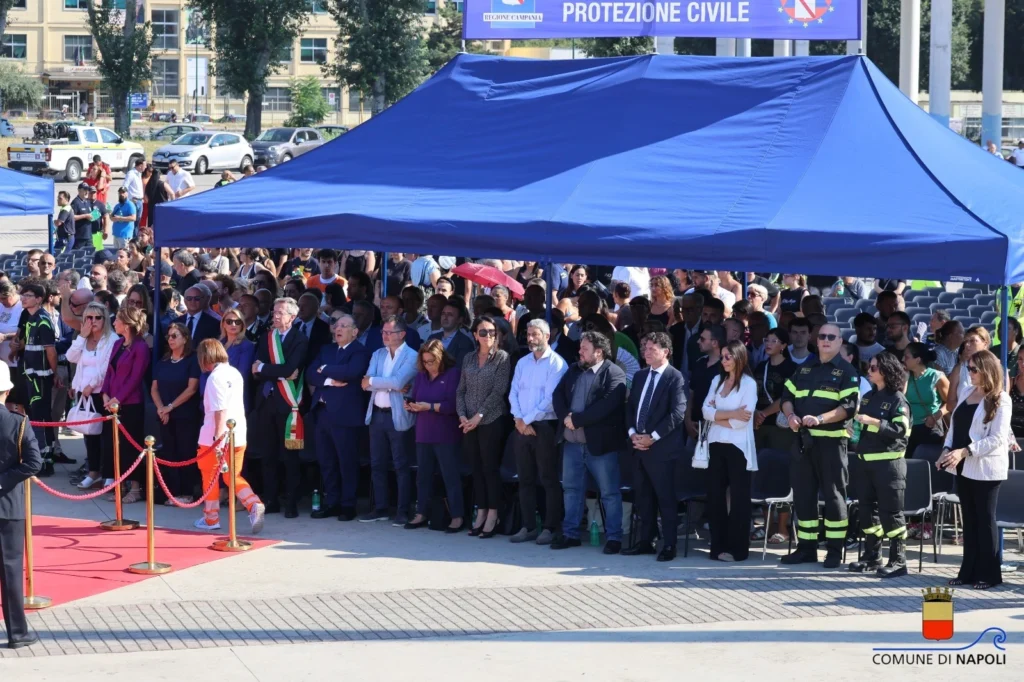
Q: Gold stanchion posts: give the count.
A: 4